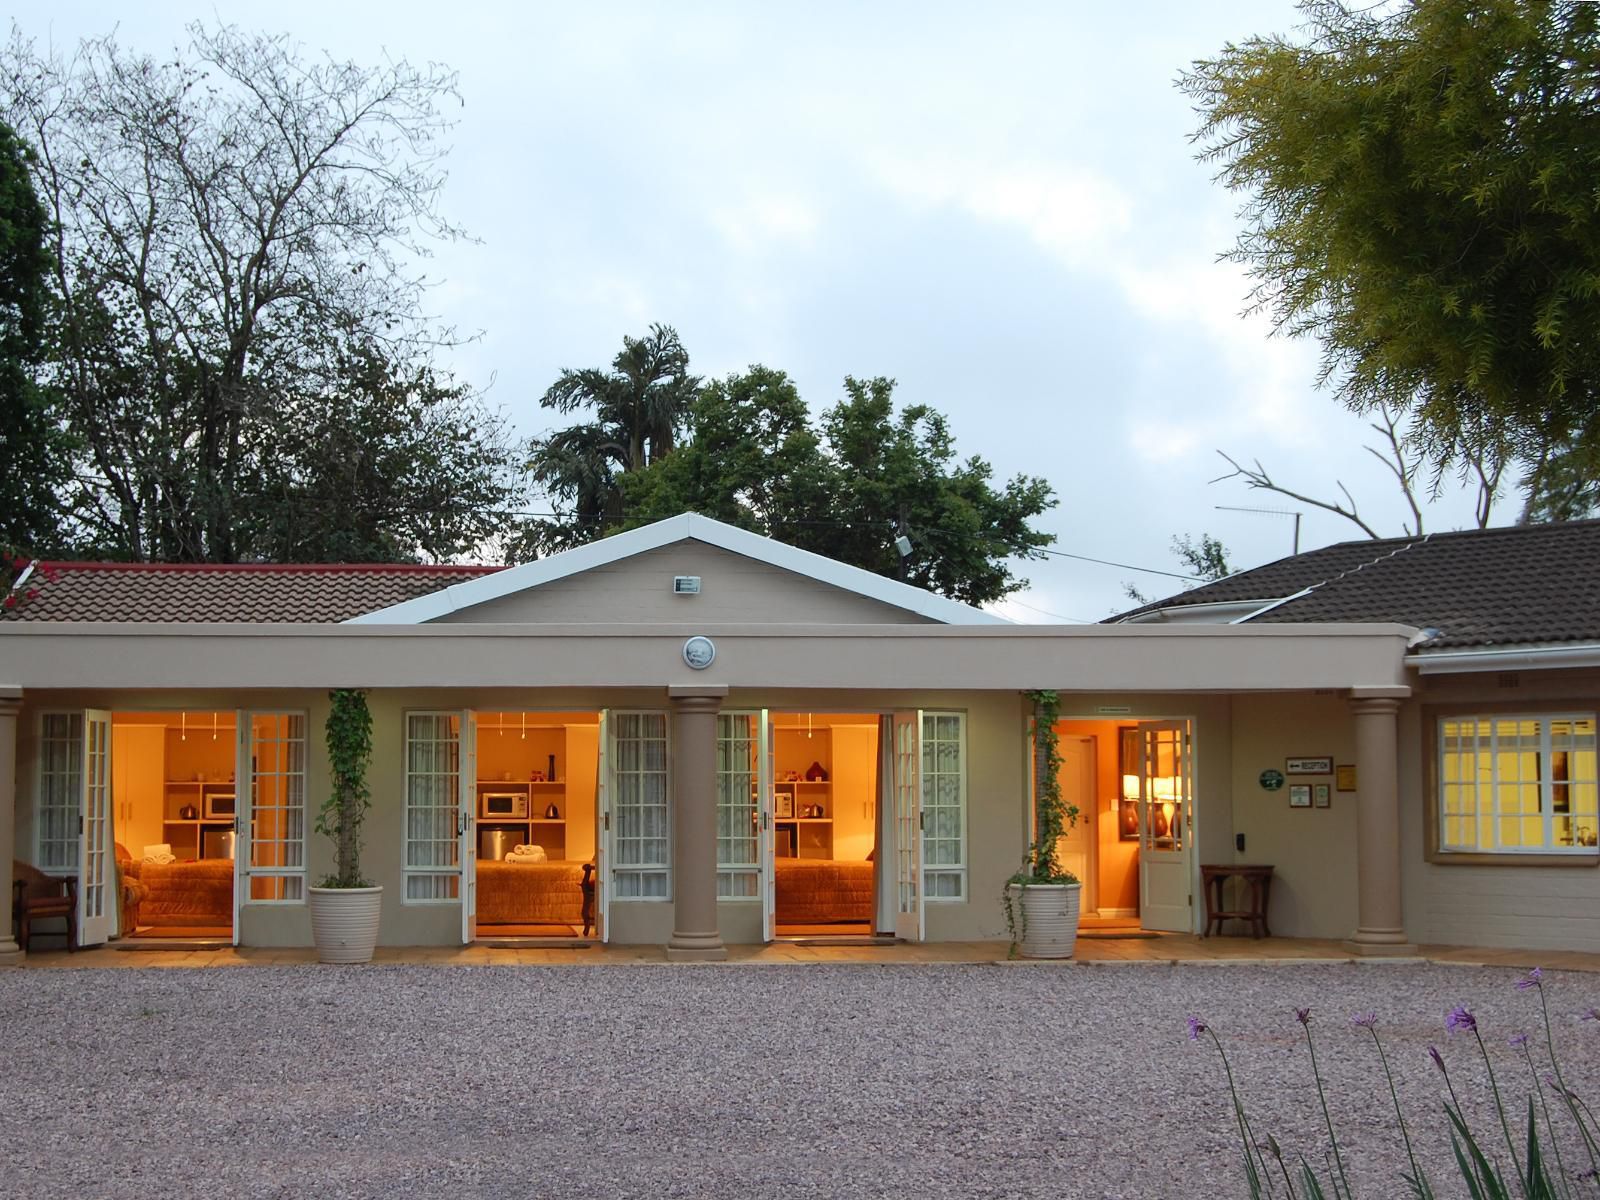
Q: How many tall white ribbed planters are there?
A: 2